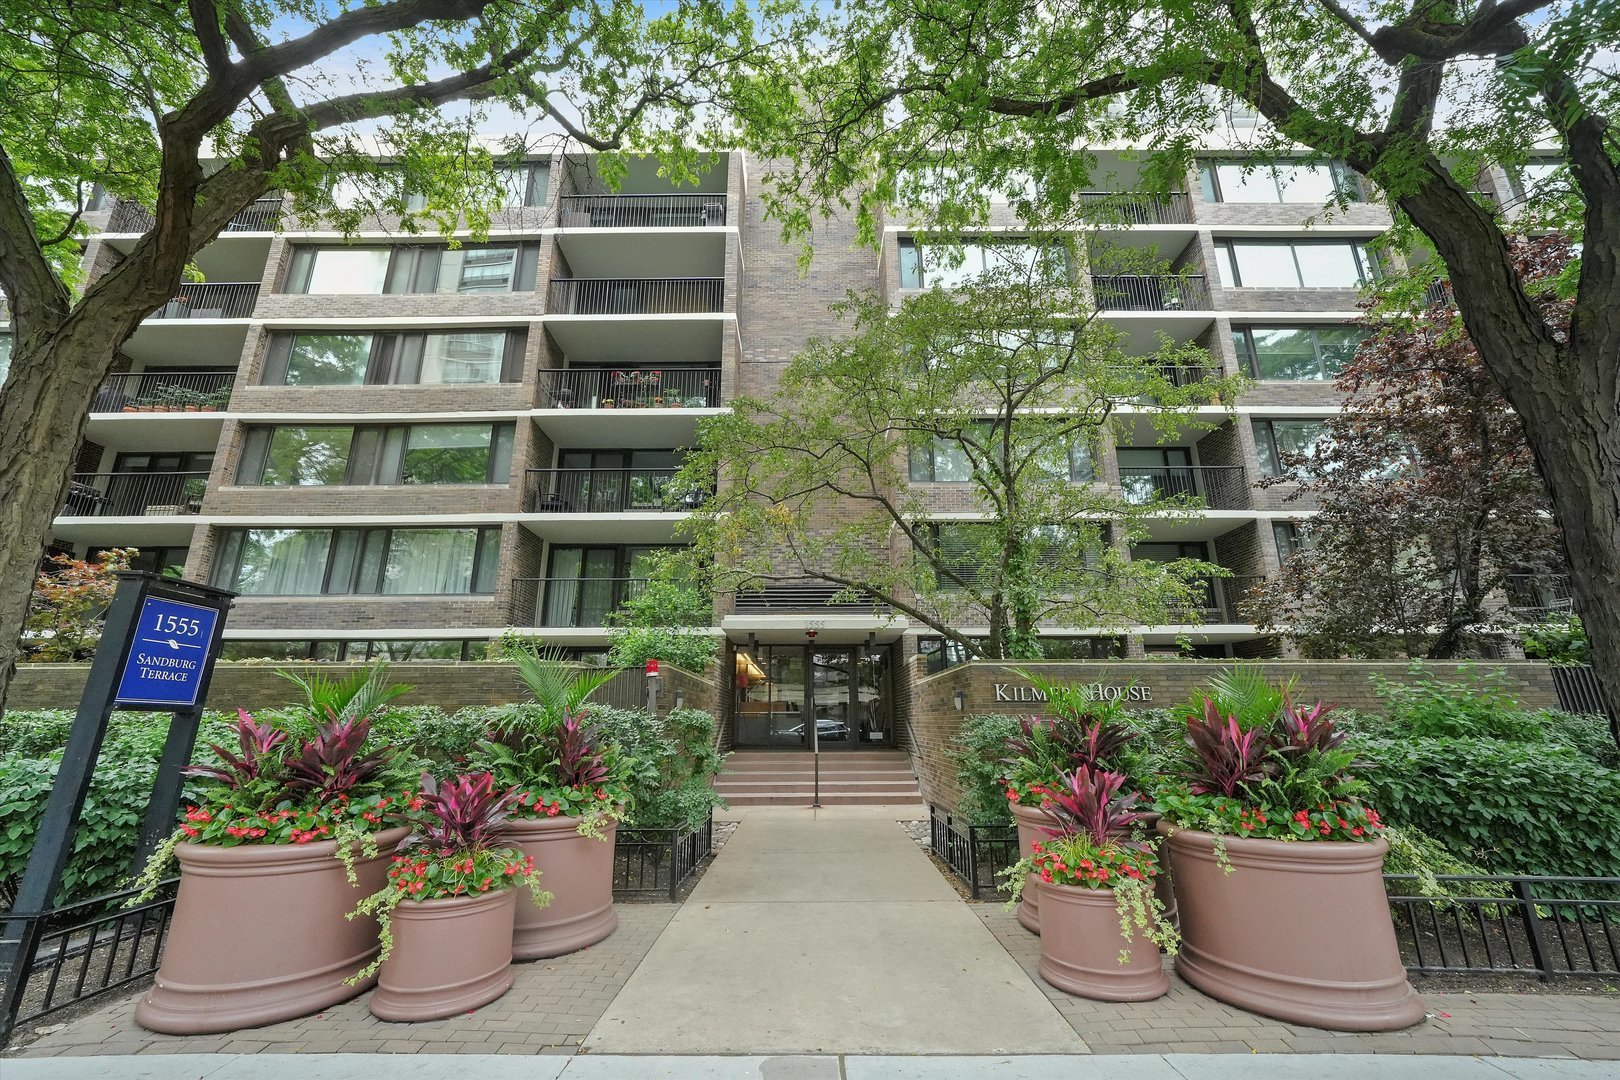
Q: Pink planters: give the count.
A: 6